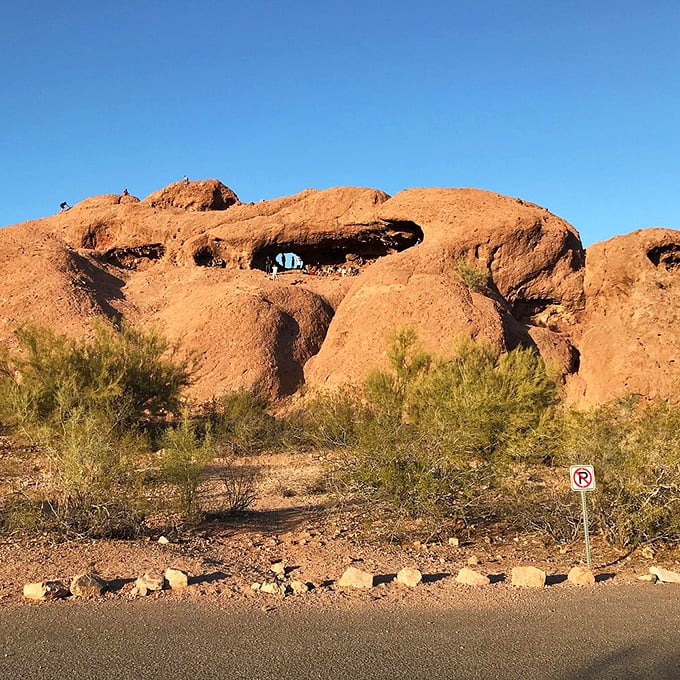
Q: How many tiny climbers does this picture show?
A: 3